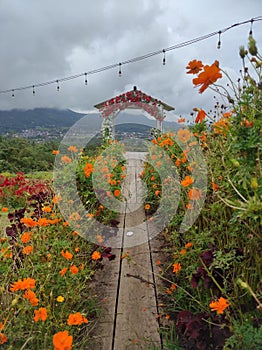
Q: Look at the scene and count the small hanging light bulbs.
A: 8